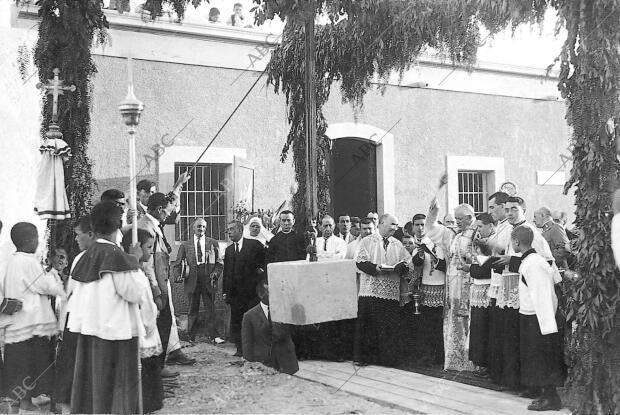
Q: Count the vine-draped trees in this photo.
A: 3